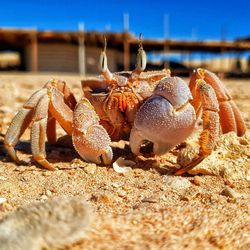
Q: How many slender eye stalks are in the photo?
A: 2